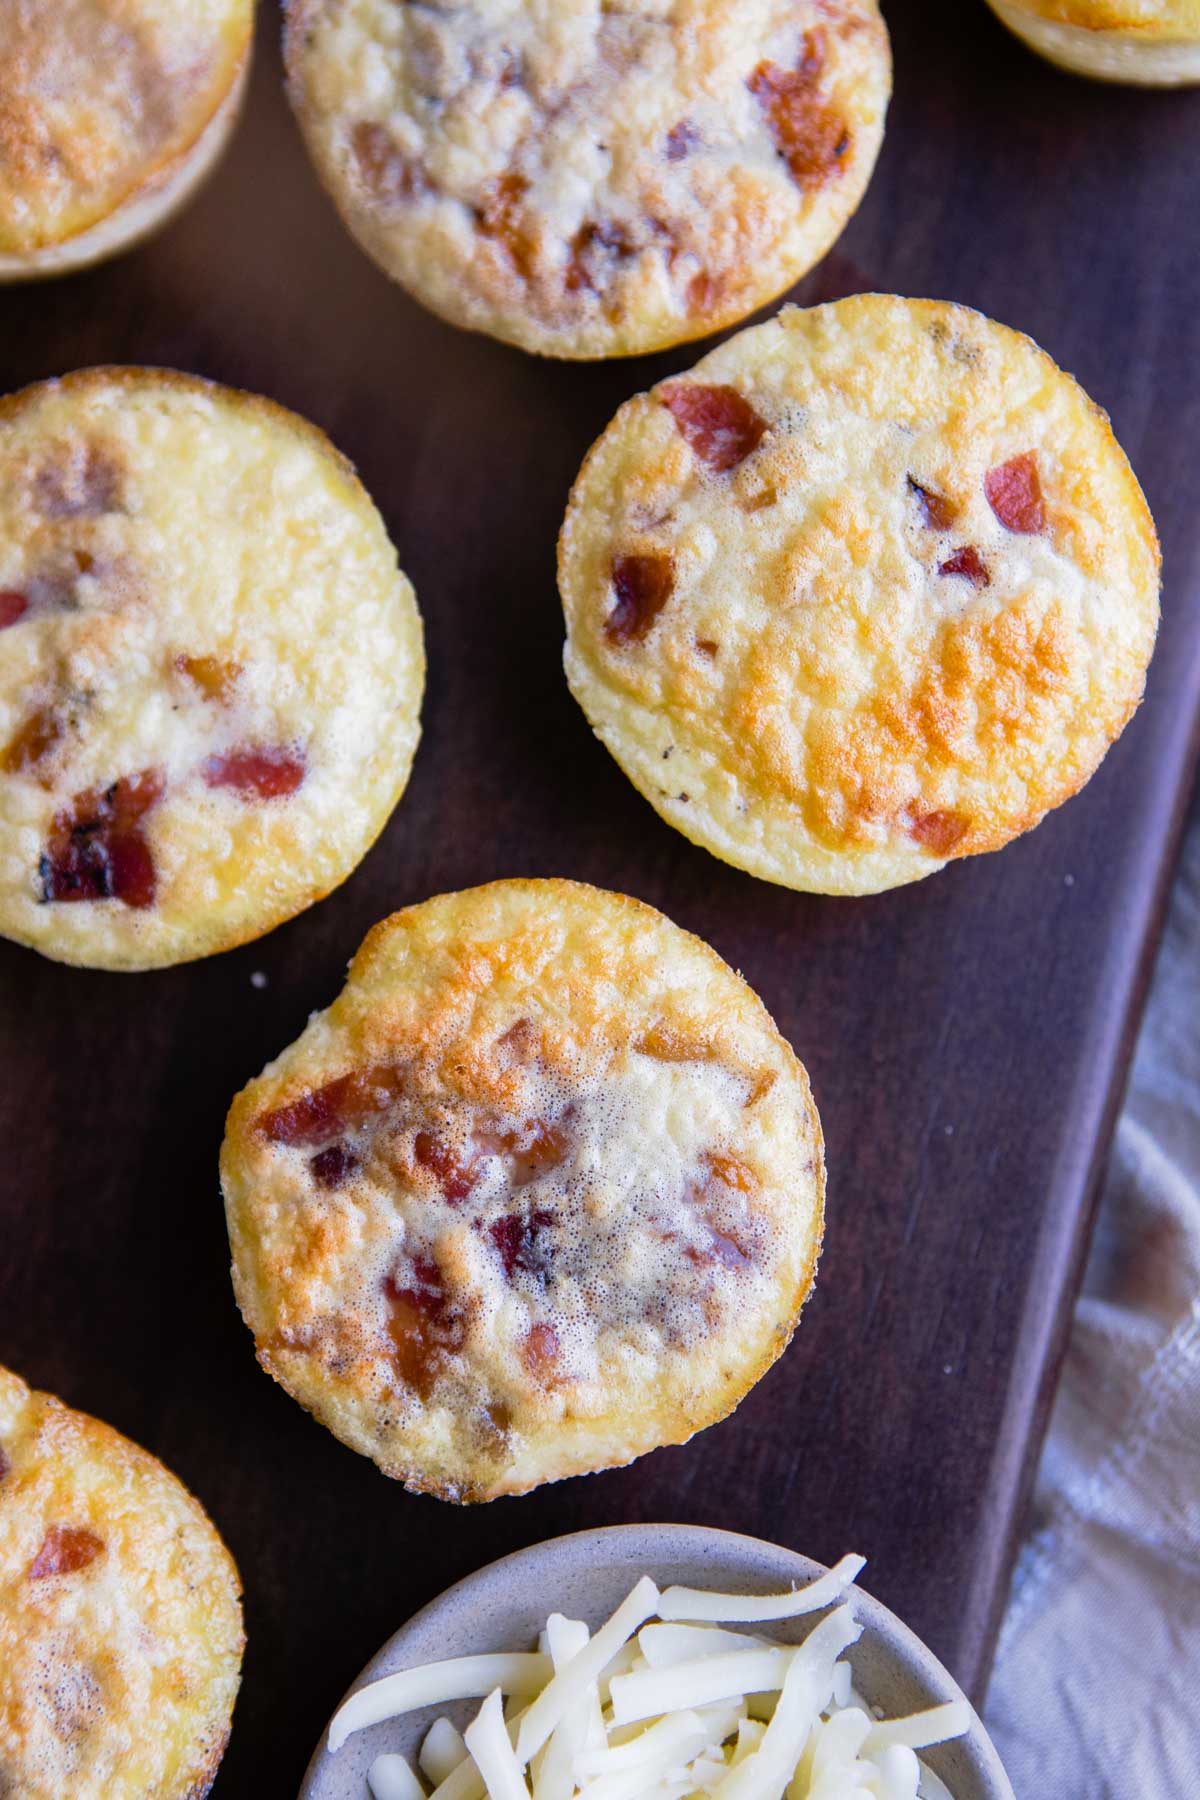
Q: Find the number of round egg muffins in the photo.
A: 7